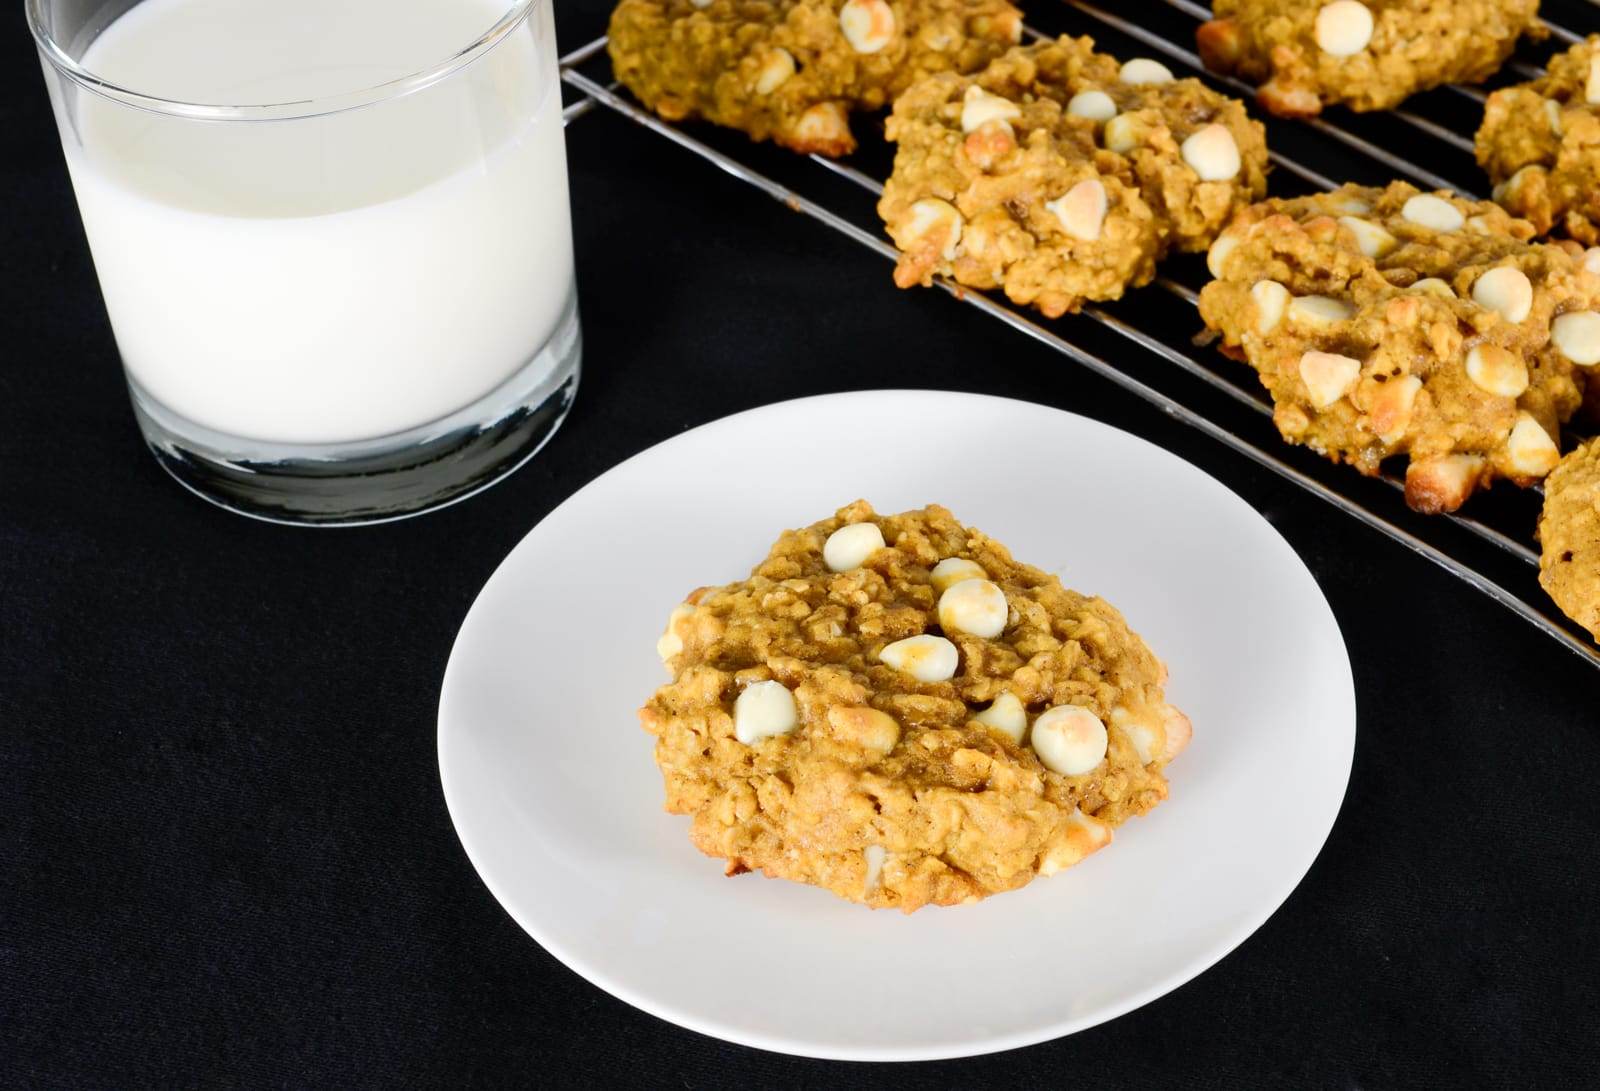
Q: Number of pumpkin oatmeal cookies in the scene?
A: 7